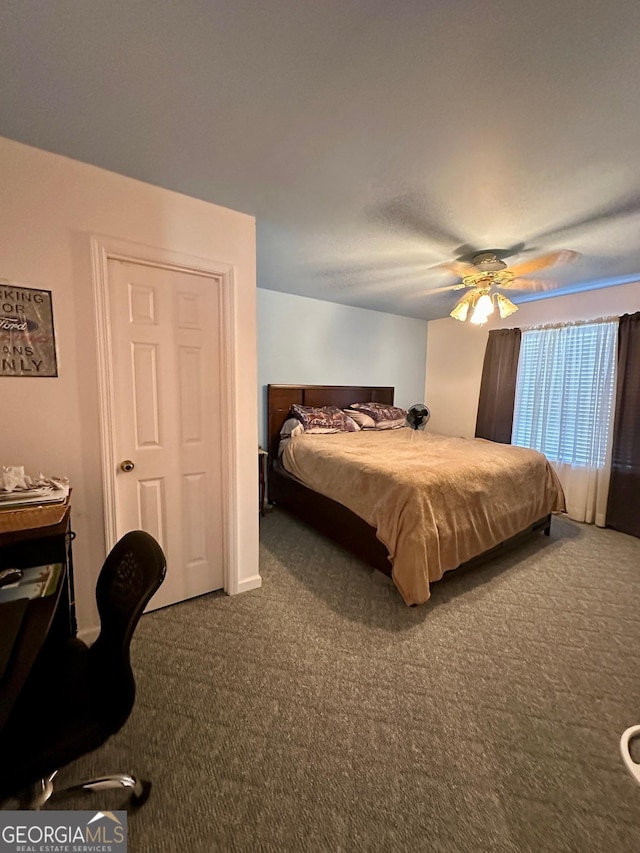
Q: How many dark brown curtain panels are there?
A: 2